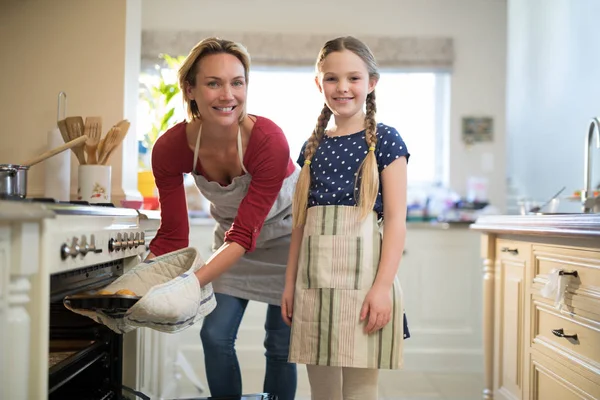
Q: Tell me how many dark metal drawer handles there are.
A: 3